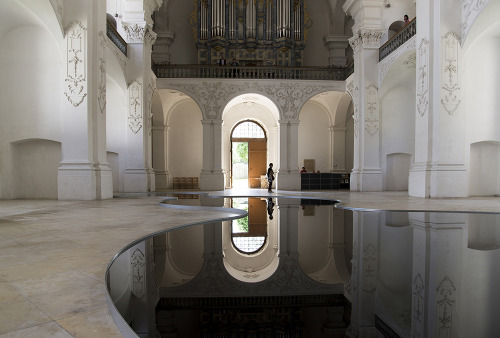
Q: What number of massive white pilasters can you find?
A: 4